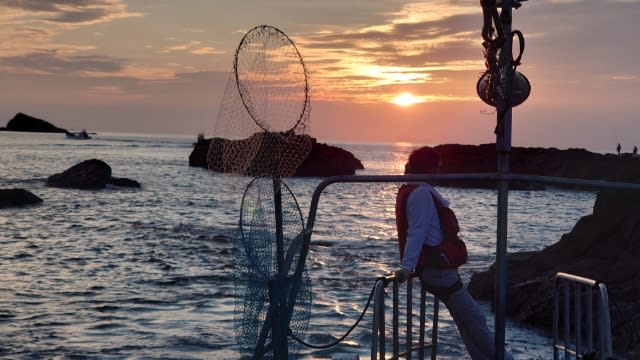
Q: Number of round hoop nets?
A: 2